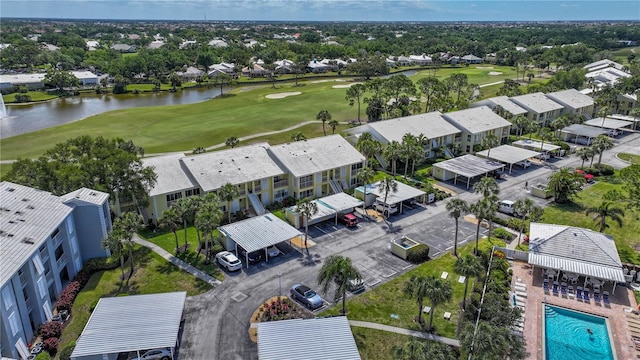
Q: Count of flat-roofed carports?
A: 11